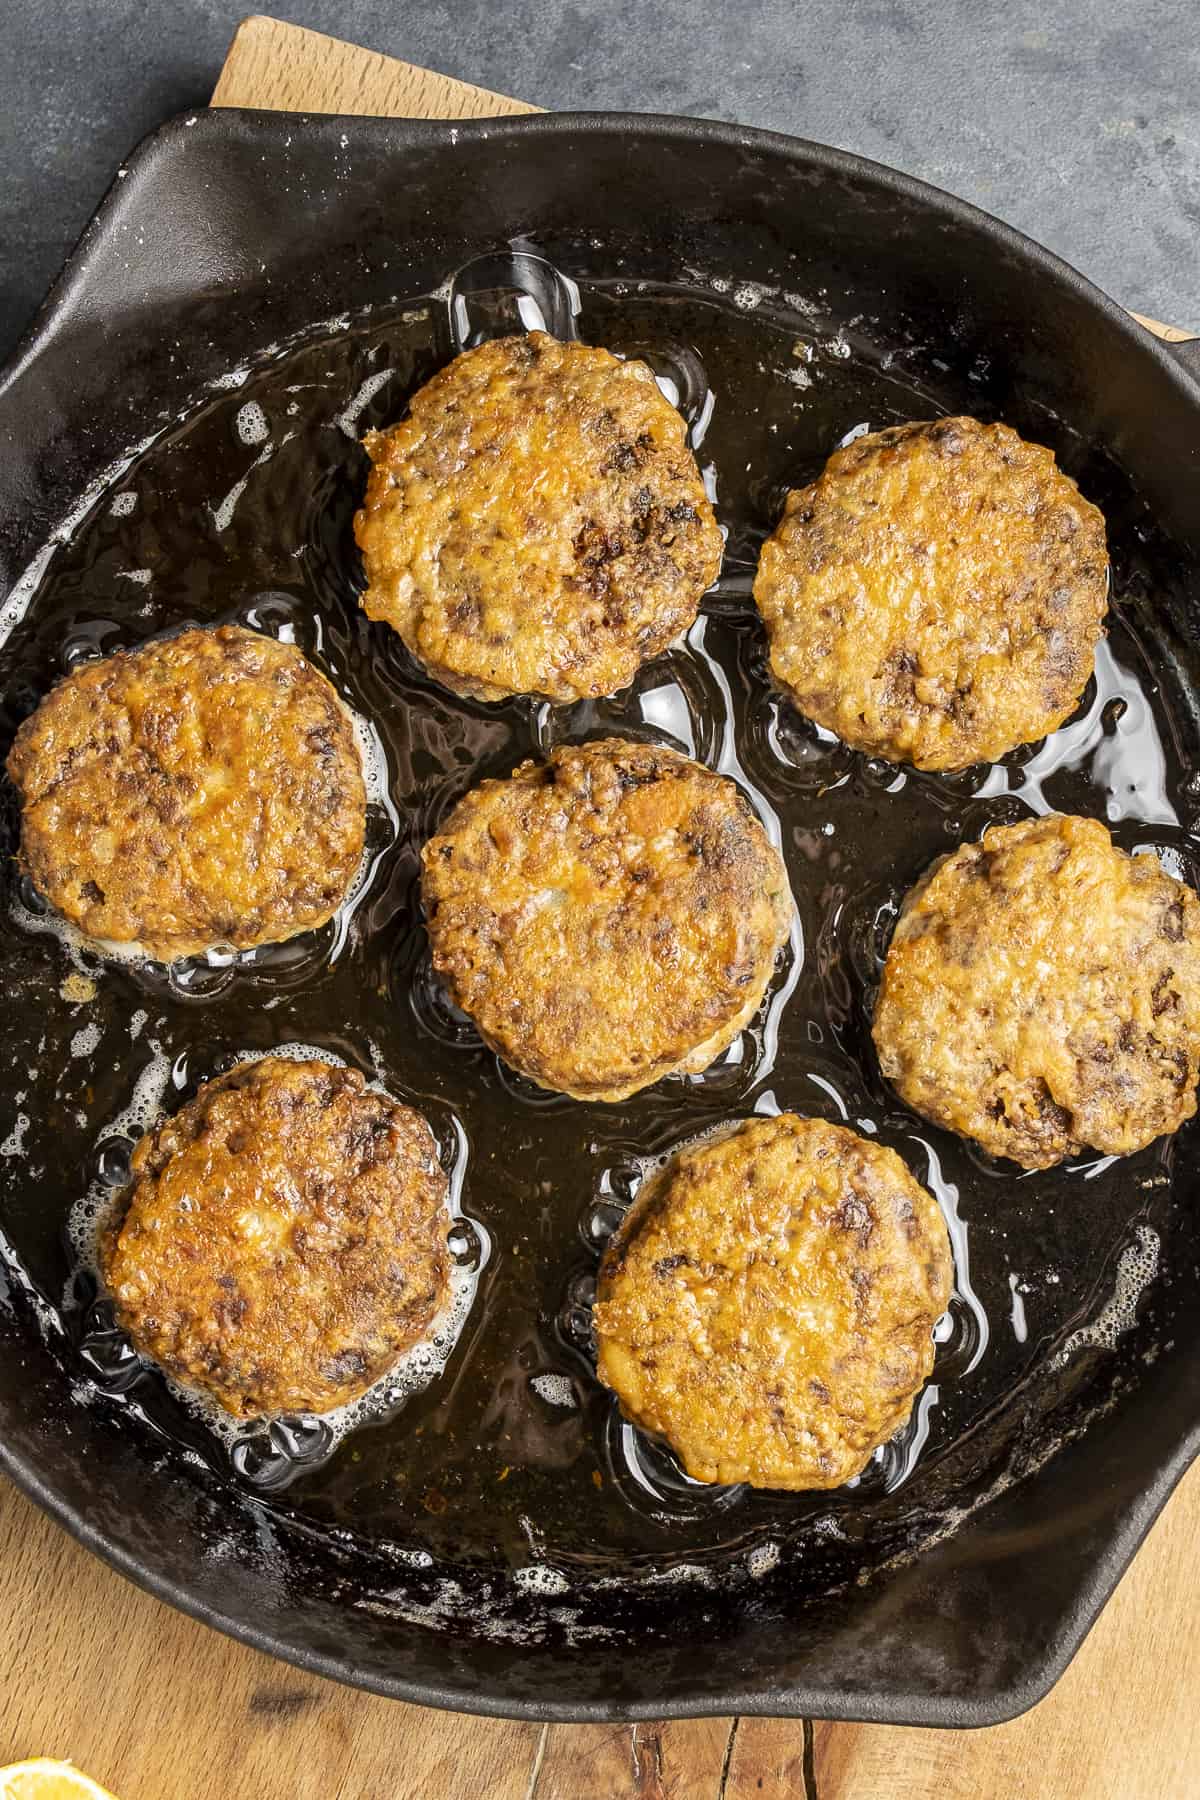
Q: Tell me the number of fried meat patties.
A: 7